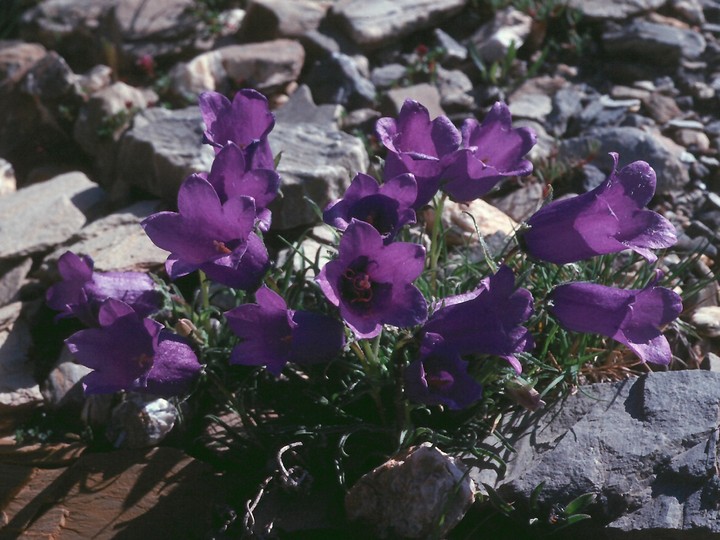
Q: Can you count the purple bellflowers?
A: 14